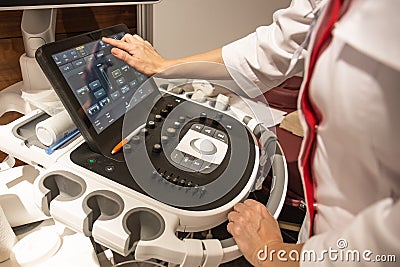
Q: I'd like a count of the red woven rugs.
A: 0